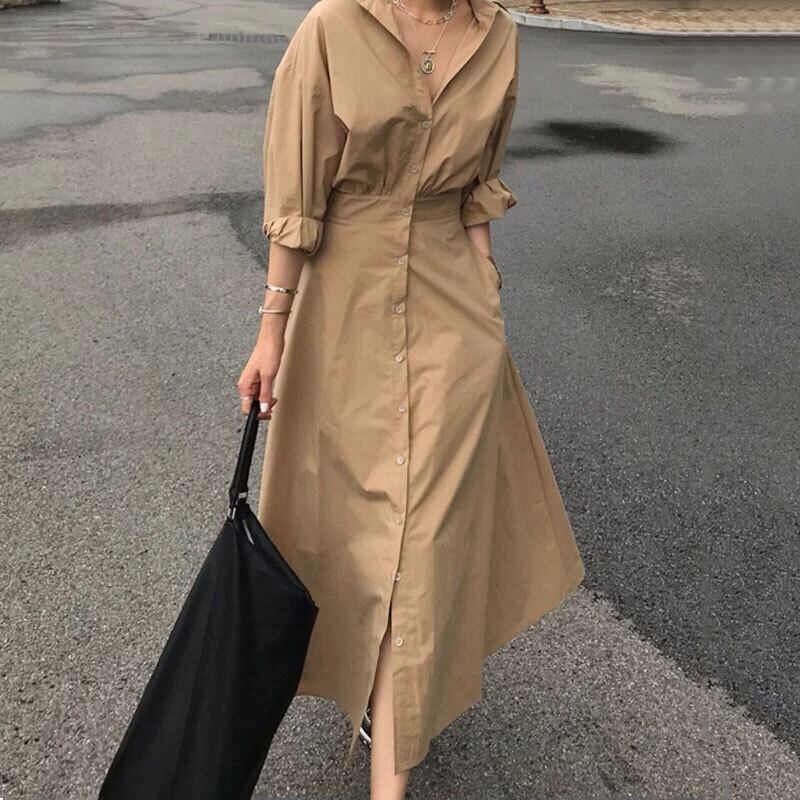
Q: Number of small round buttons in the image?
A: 11